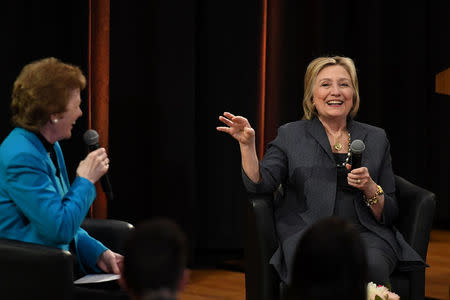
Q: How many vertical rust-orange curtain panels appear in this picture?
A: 2